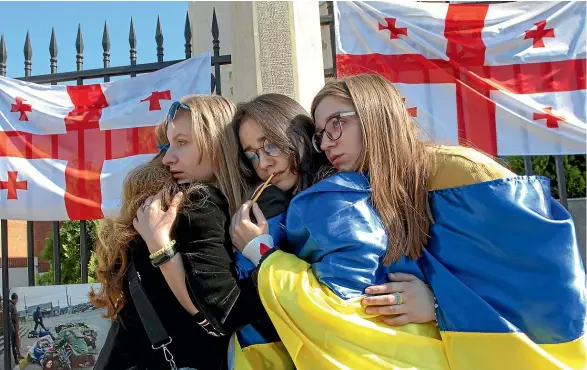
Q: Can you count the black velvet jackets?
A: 1